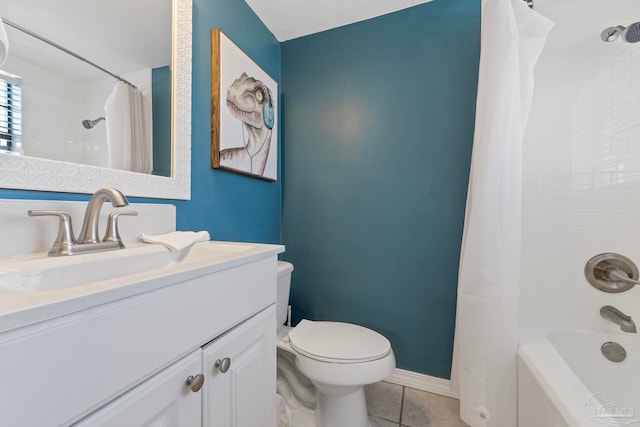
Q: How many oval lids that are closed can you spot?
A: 1